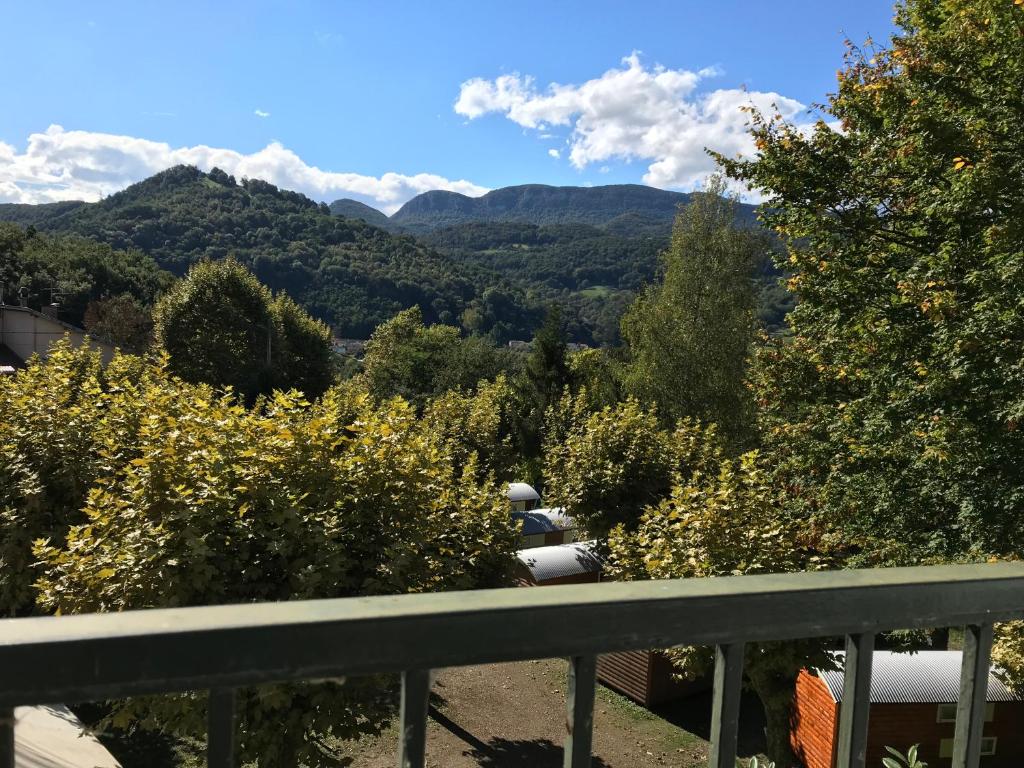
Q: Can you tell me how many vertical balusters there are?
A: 7